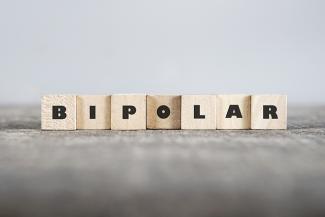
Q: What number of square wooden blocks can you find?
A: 7